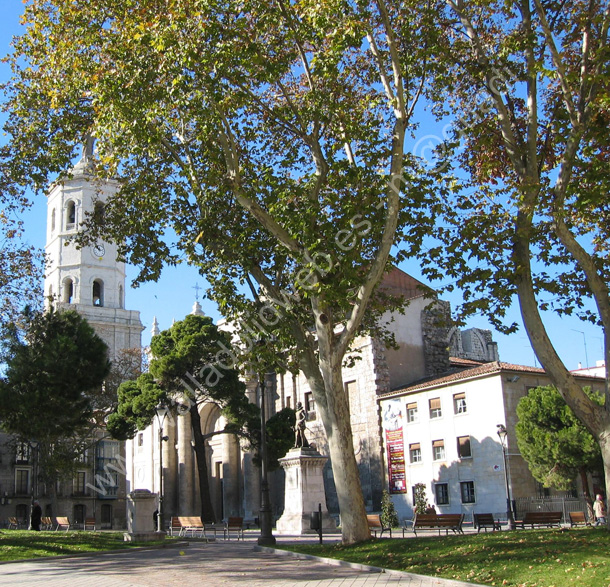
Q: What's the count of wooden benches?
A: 12